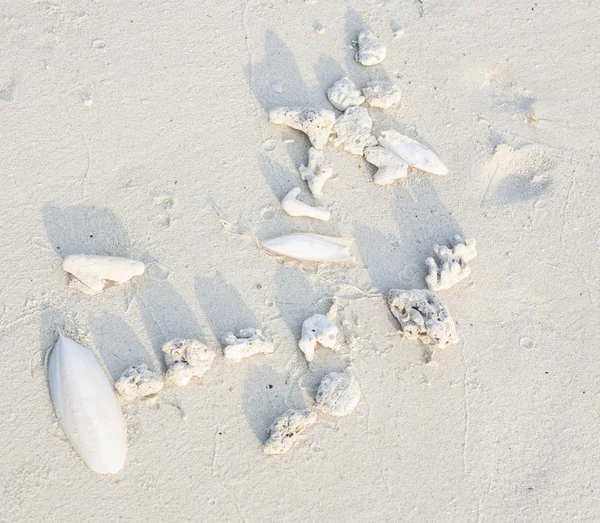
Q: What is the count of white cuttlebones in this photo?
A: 3